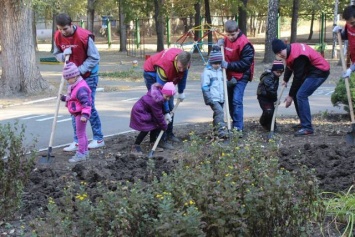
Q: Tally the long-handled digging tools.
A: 5